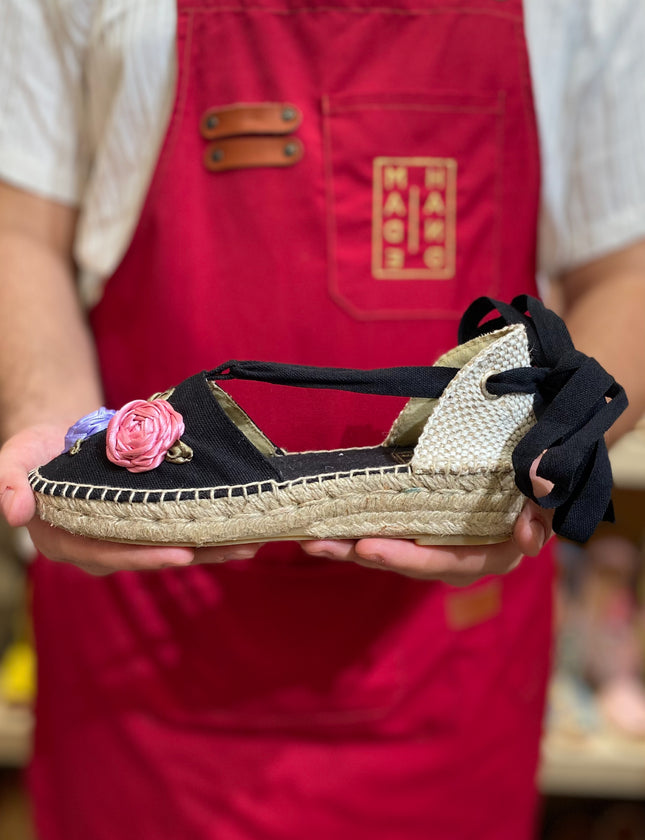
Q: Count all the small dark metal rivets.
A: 4